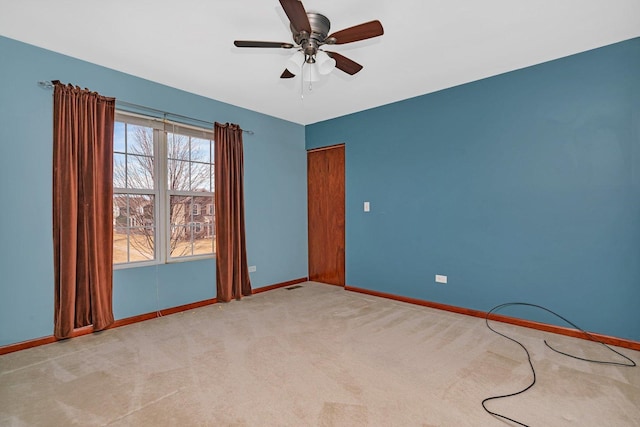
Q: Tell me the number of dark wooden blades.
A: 5